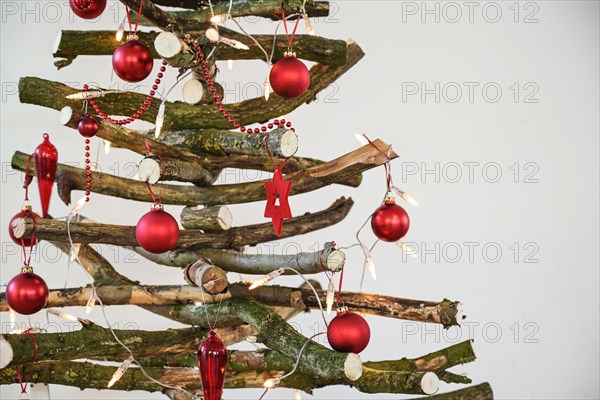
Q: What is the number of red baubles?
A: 9